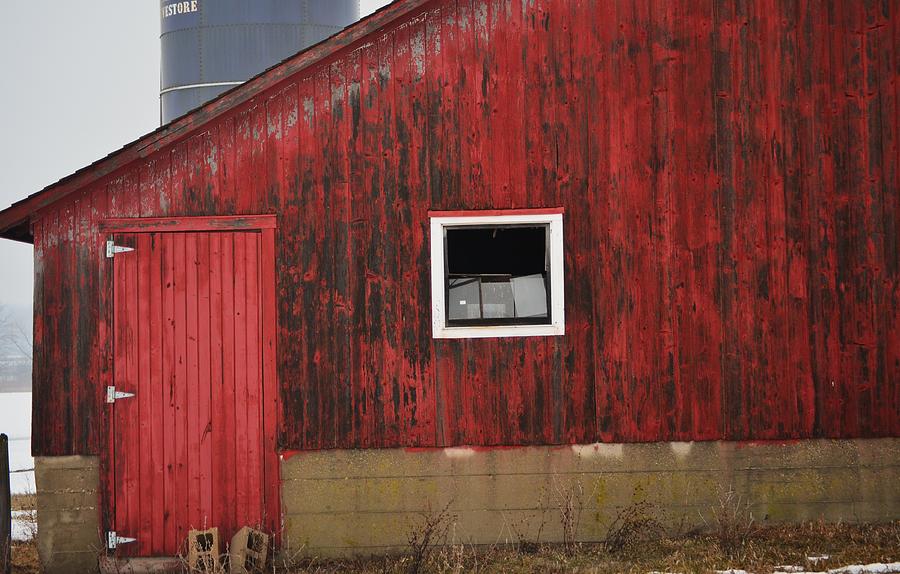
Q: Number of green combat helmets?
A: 0